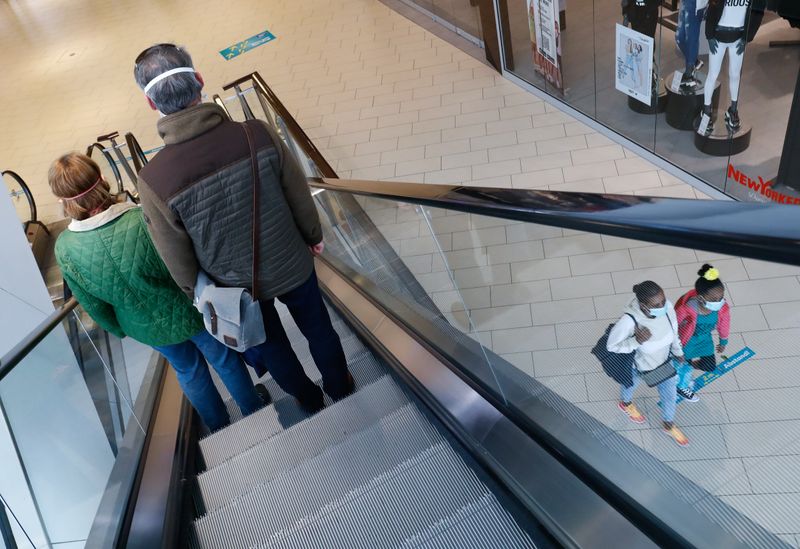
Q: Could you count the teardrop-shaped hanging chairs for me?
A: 0